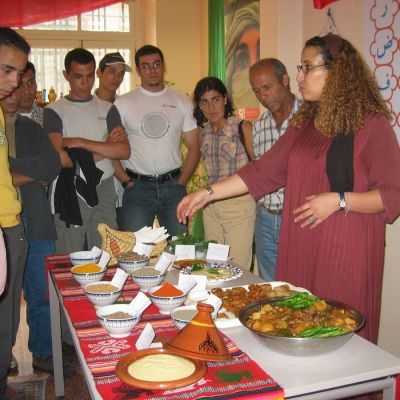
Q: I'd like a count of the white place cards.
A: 12